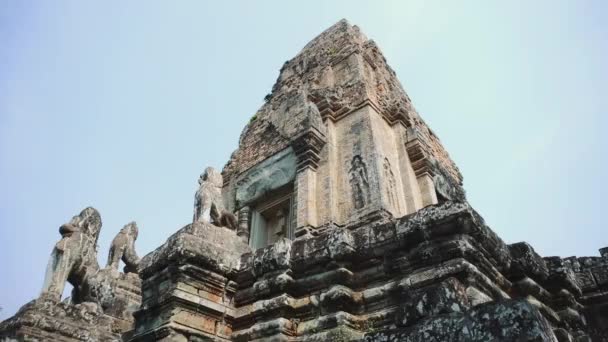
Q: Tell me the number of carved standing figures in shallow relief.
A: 2